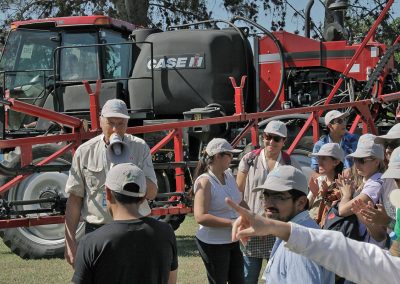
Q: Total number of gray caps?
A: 10